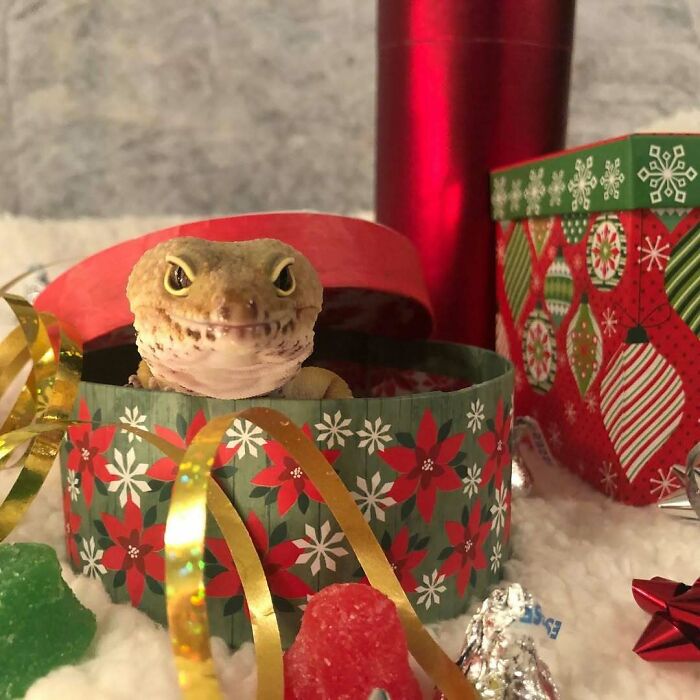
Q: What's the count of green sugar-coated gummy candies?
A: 1